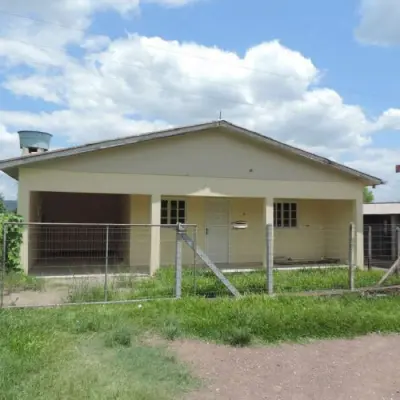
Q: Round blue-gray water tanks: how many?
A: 1